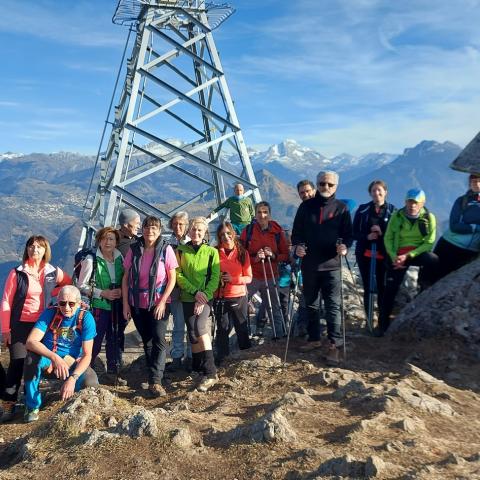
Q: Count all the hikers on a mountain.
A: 15